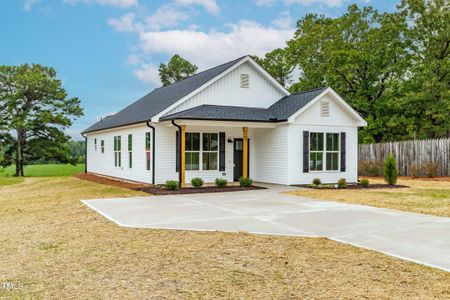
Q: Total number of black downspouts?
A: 3